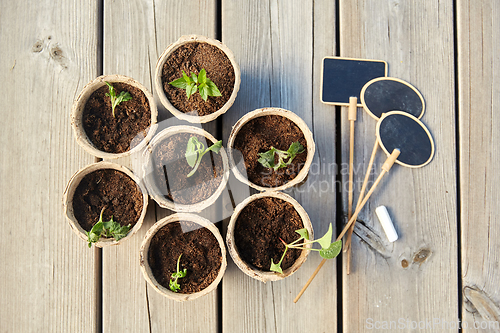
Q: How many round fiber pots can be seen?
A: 7